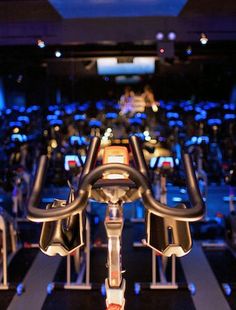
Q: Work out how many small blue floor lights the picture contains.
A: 6